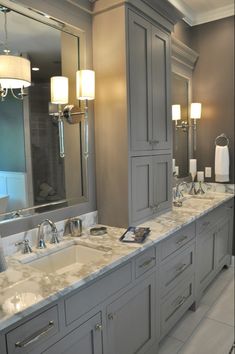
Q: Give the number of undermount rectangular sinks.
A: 2